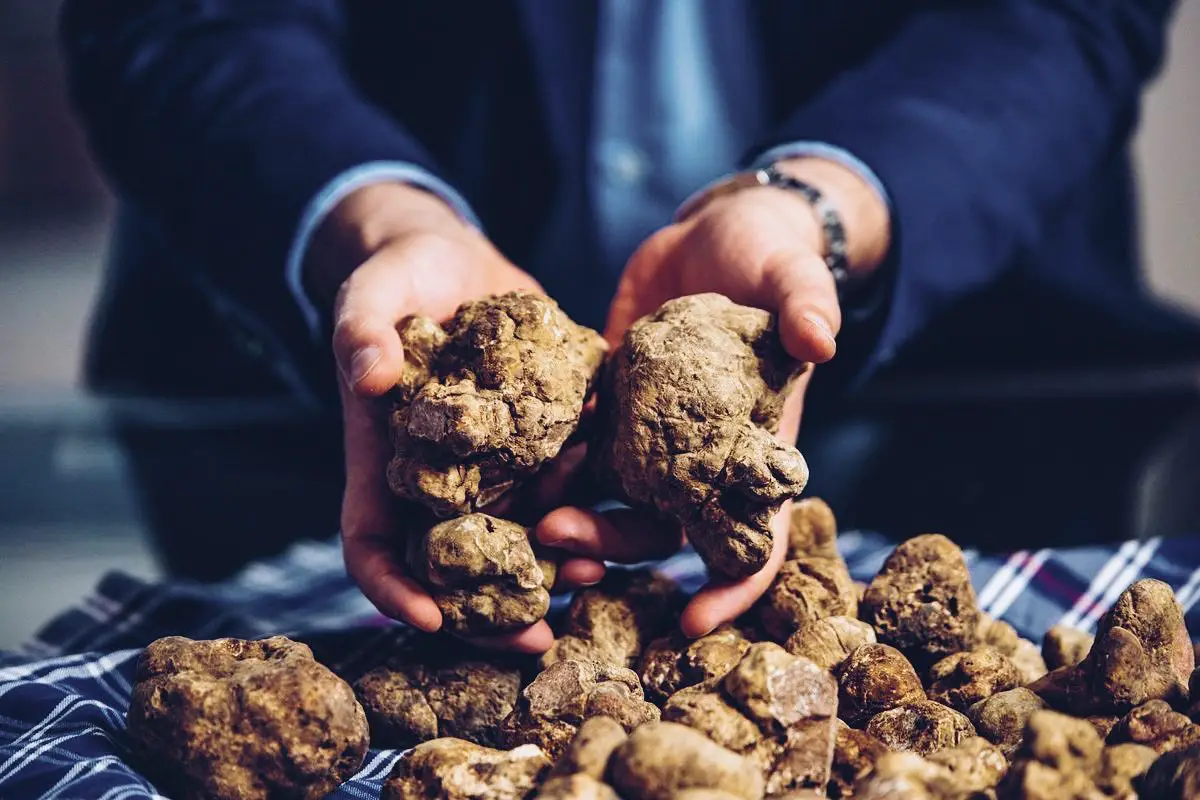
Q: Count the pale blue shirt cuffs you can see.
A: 2